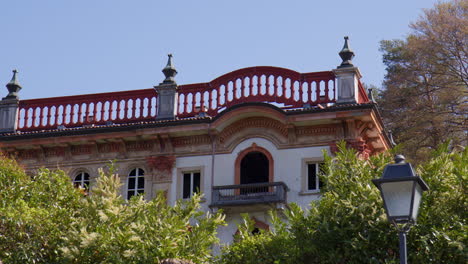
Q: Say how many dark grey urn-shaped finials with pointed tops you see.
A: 3